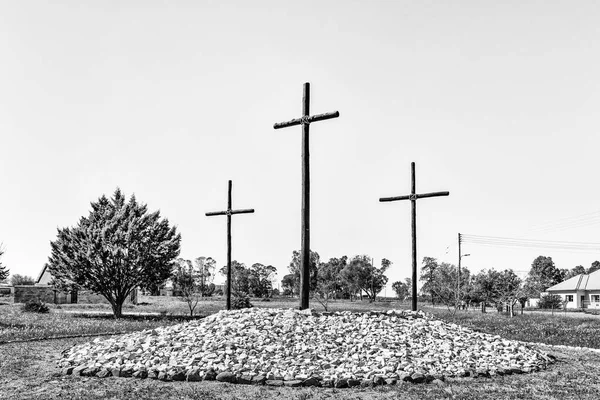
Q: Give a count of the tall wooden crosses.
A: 3